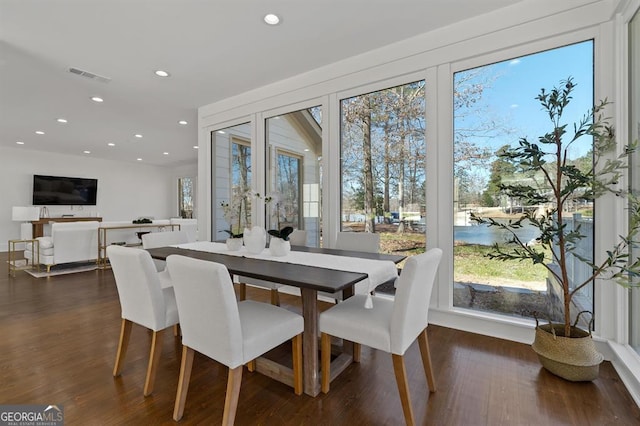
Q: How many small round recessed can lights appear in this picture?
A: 13